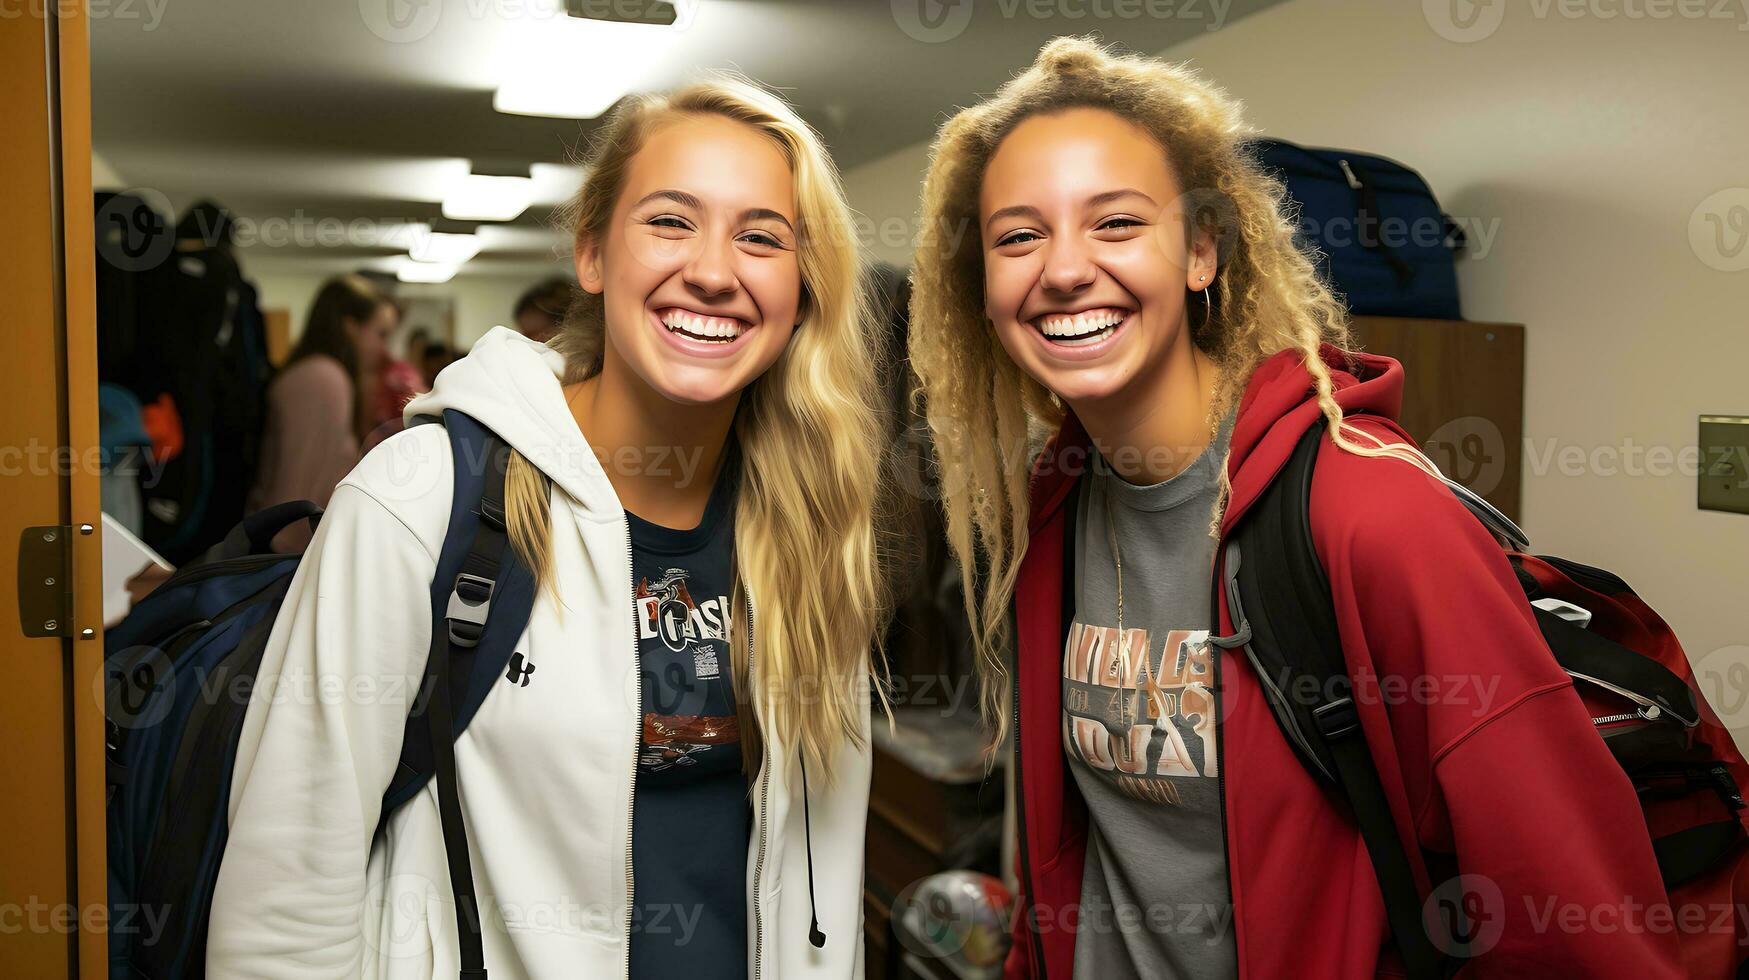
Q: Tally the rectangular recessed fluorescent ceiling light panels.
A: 4